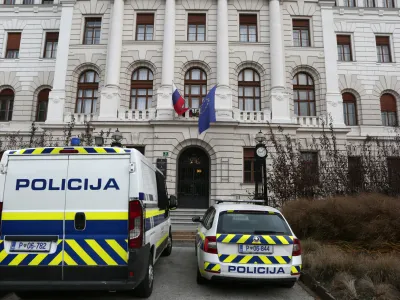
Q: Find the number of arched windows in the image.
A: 9